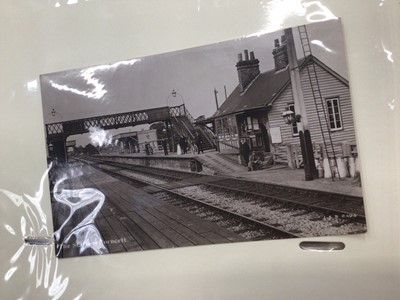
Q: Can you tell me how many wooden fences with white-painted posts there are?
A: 1